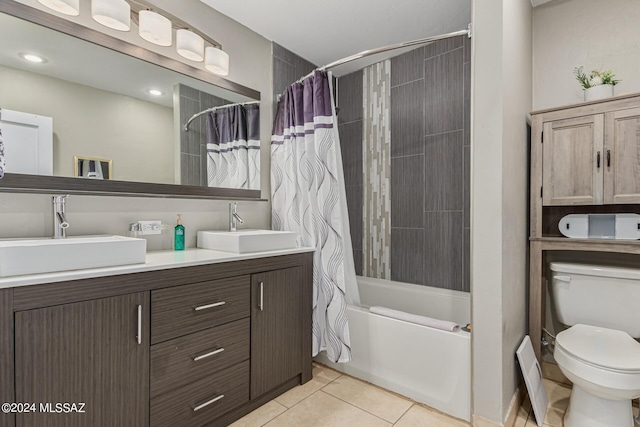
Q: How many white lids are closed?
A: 1